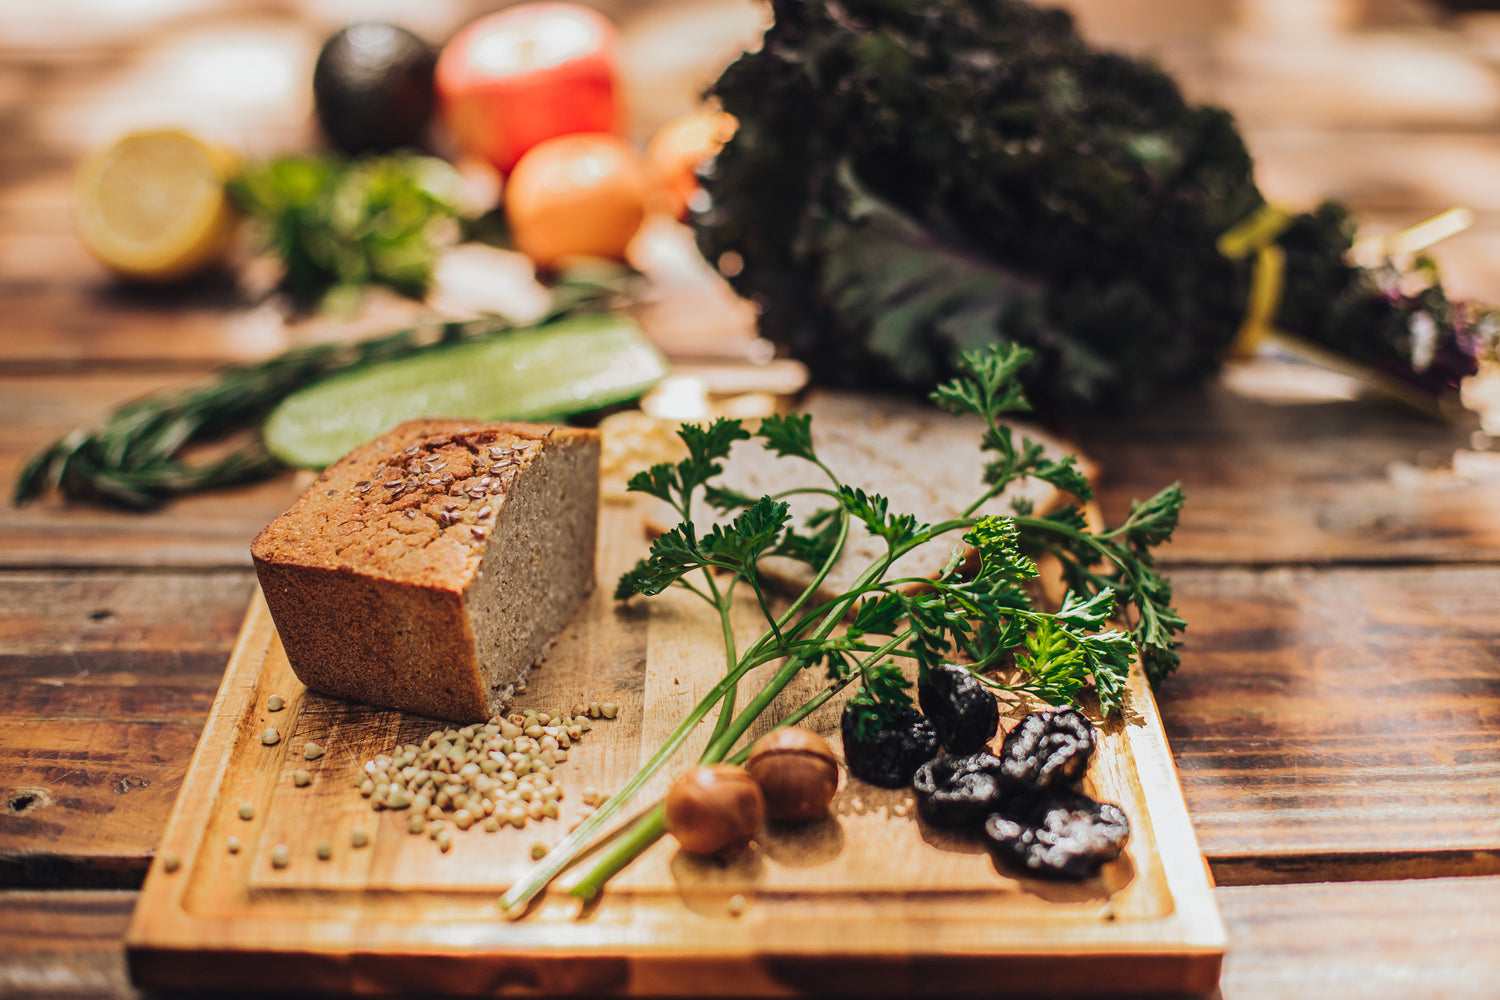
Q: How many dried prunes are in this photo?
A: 5